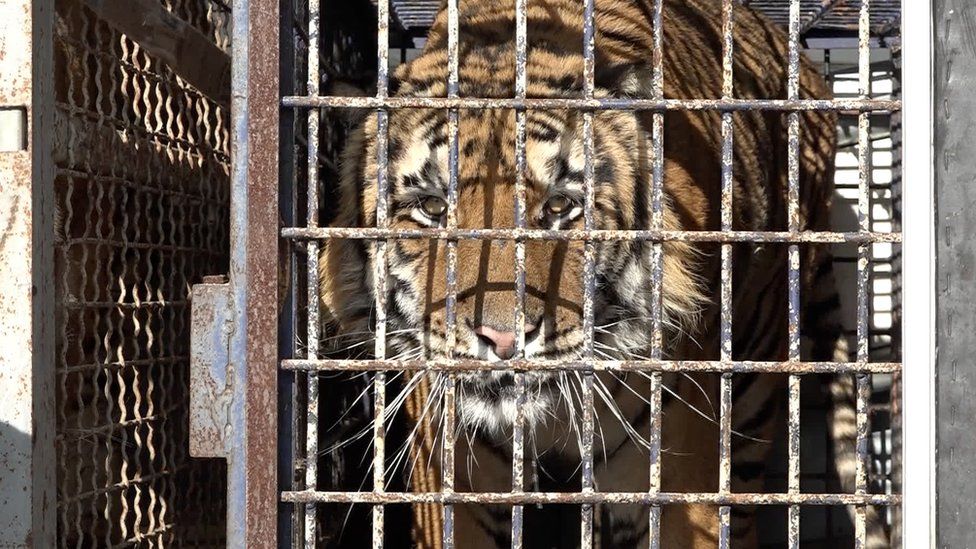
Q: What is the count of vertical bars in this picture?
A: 9